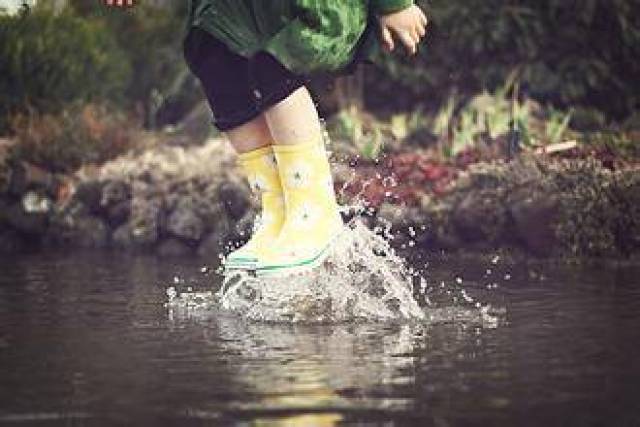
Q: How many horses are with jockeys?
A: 0